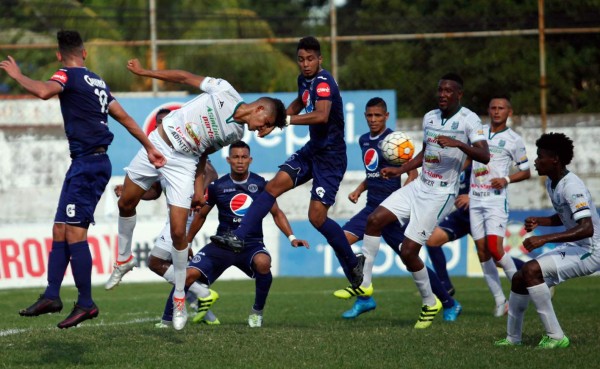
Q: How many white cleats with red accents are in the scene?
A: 2